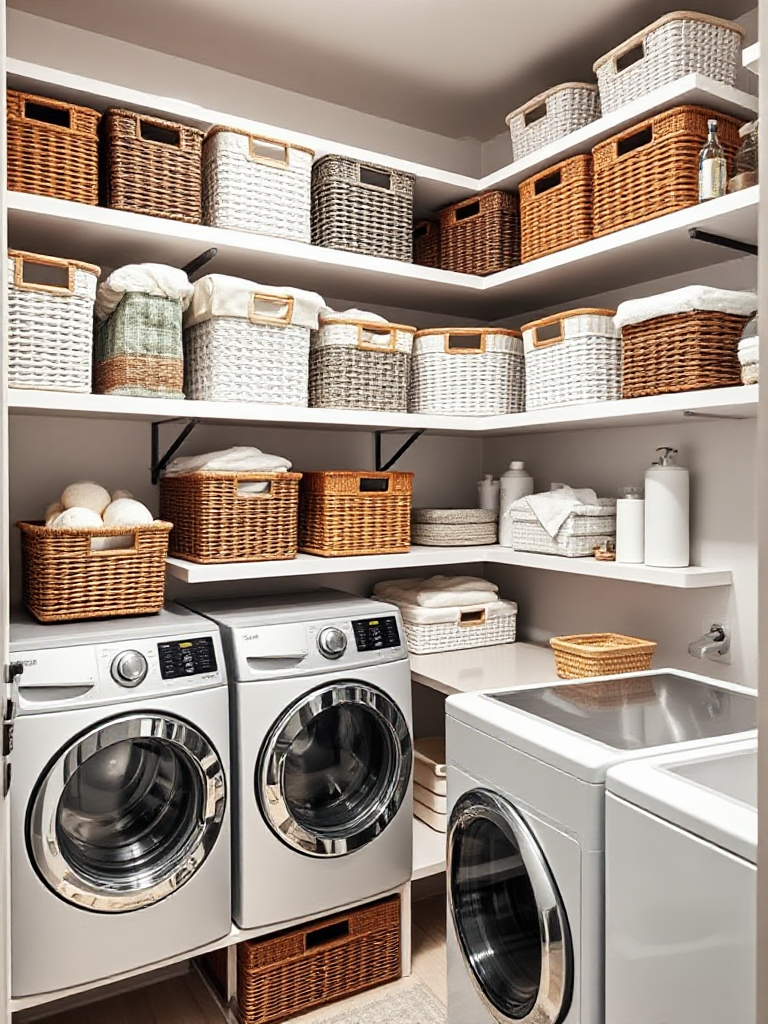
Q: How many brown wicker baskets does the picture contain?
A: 12